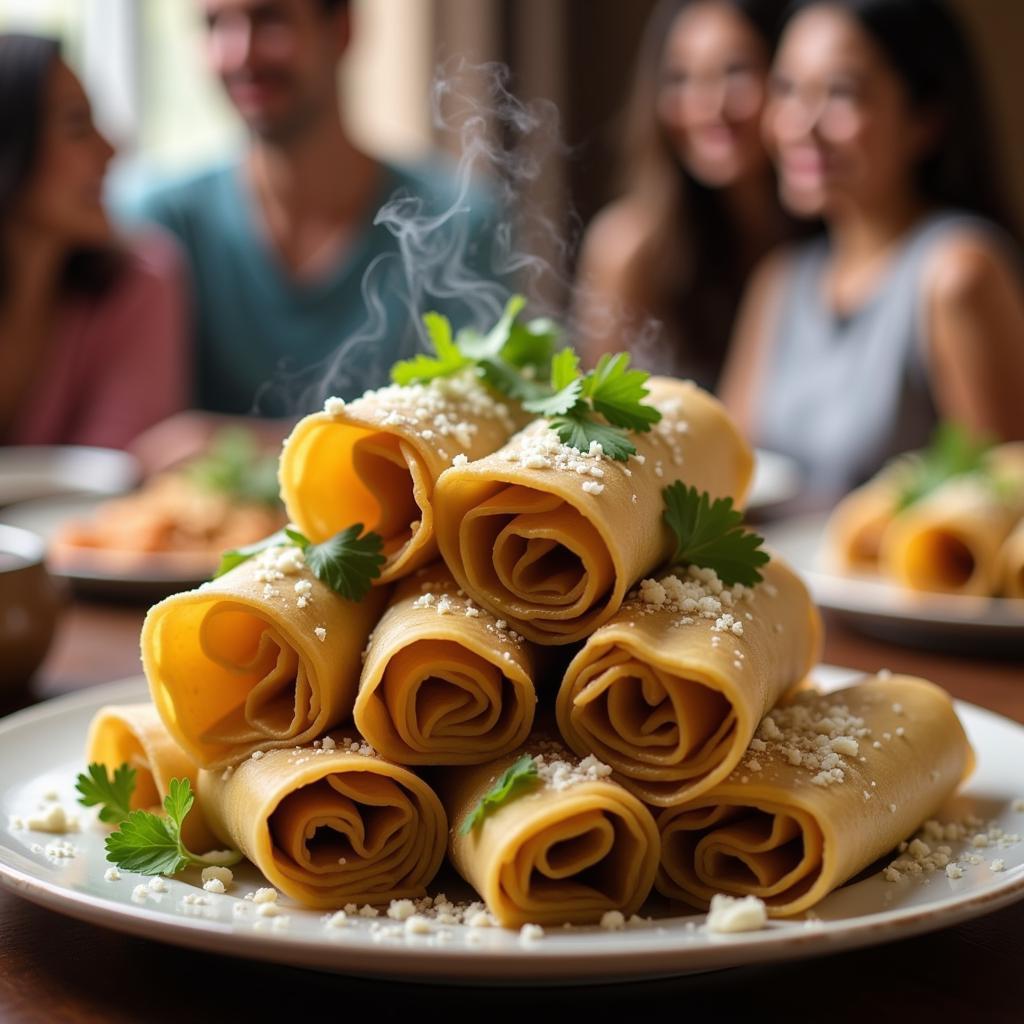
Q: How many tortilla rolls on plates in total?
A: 12